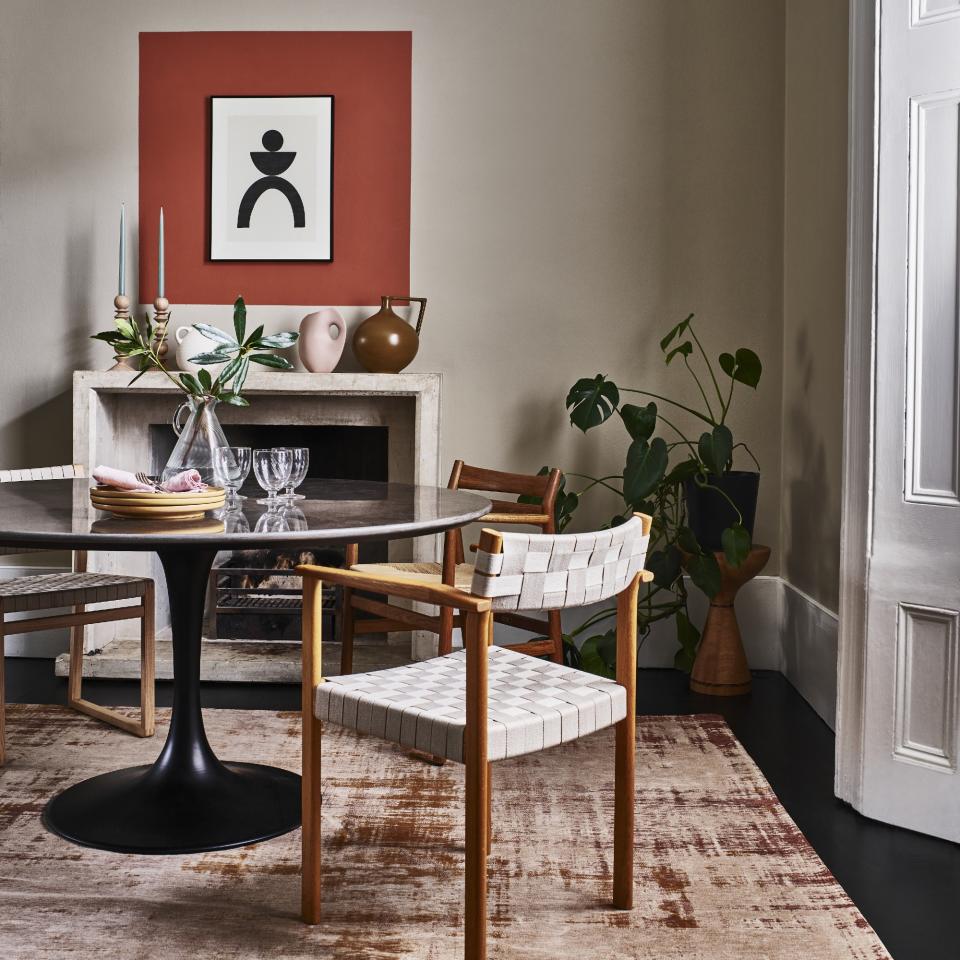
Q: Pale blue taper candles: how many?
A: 2